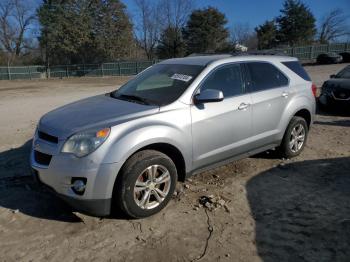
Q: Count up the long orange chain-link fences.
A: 0